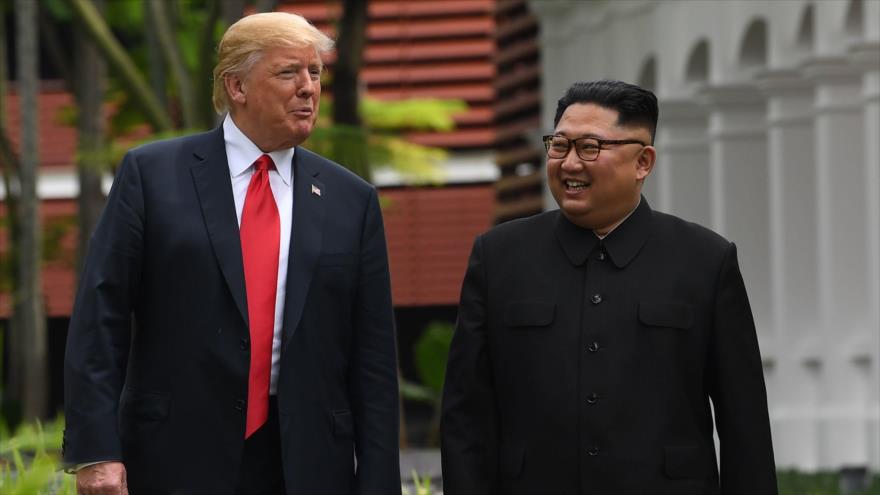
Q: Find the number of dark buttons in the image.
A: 7